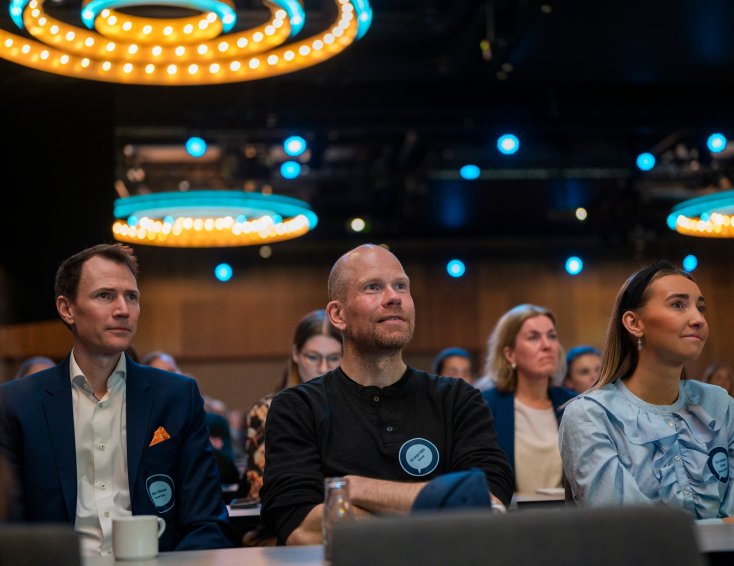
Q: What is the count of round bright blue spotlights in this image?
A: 11